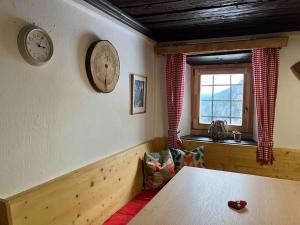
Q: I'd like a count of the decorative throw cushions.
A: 2